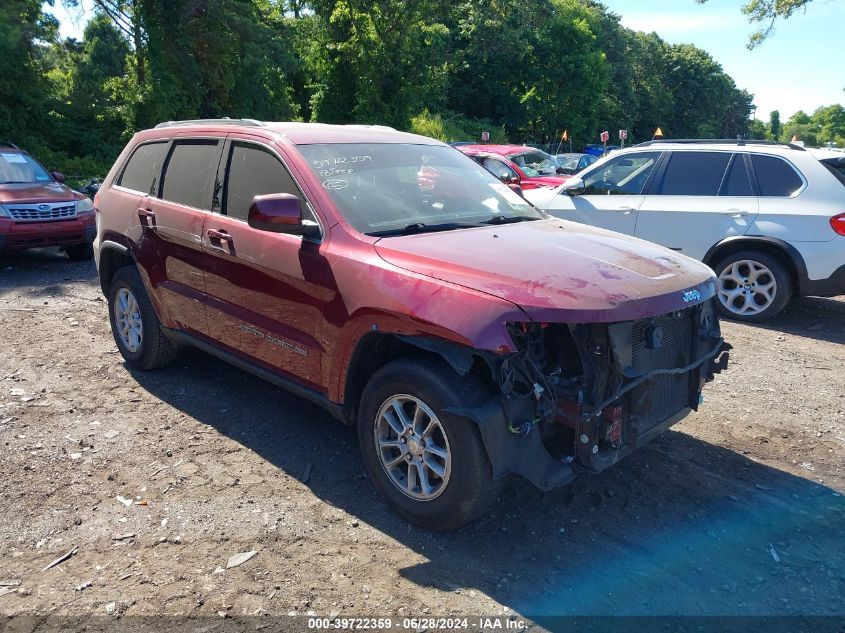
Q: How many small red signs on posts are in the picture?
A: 3